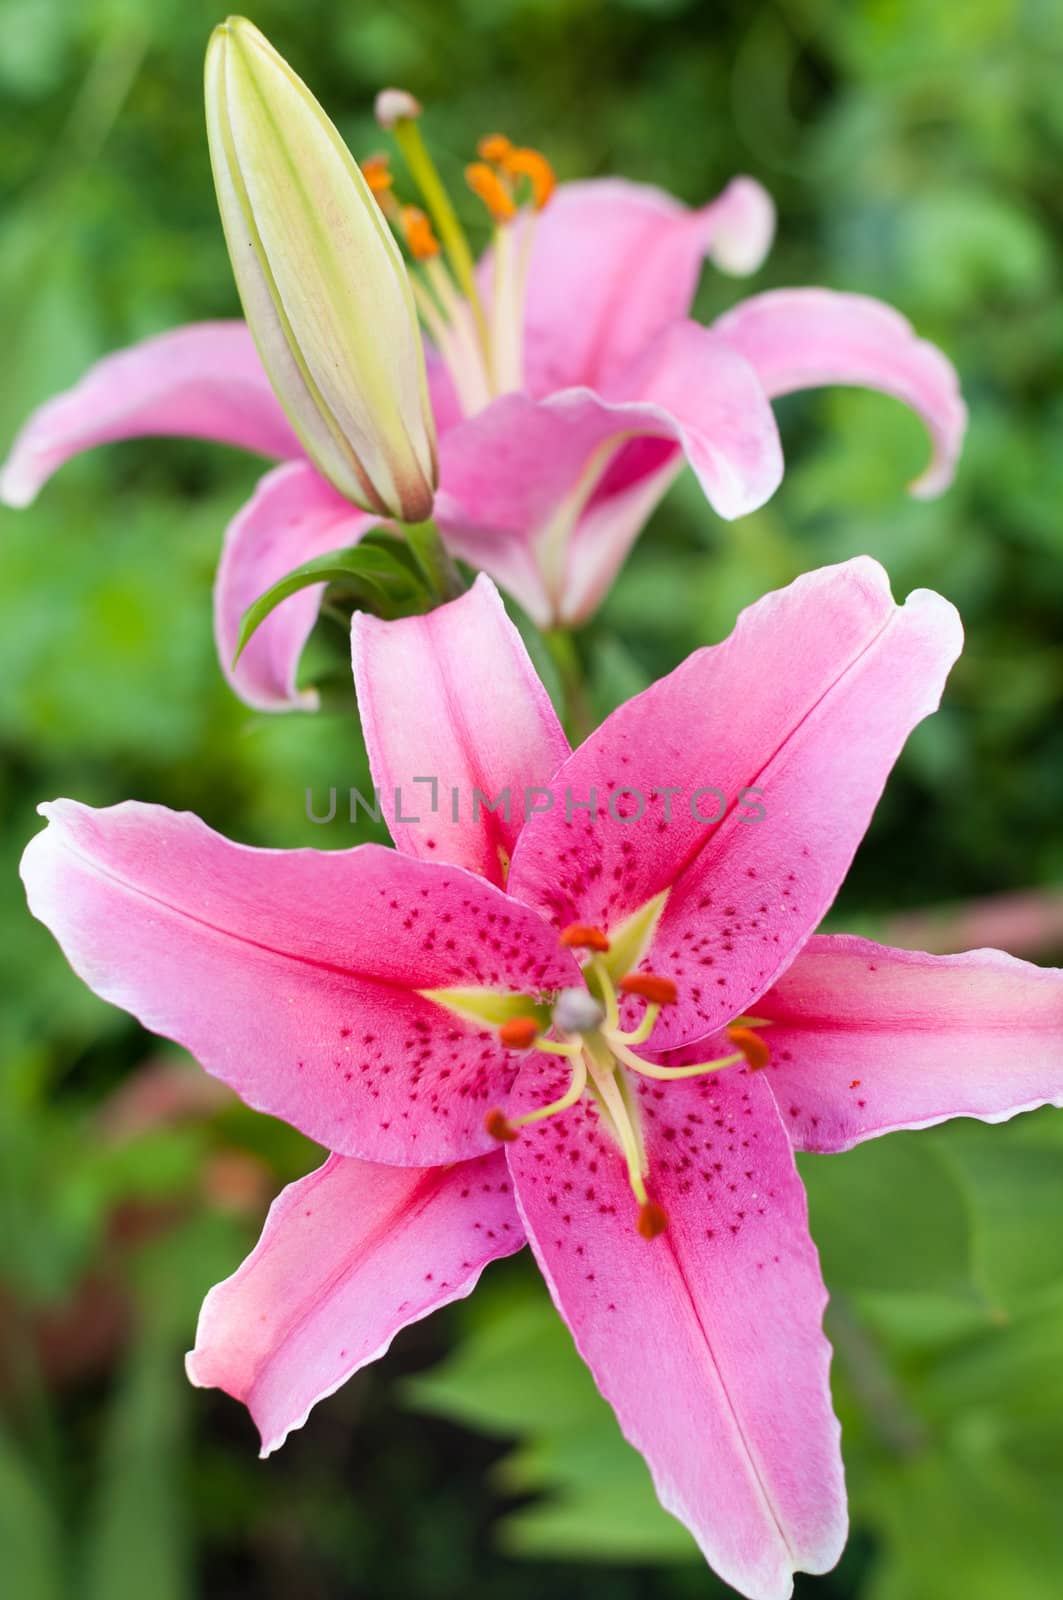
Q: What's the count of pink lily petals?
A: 11